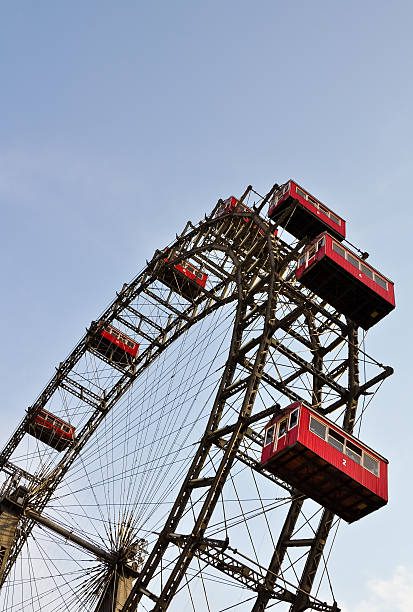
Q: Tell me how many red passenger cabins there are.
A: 7